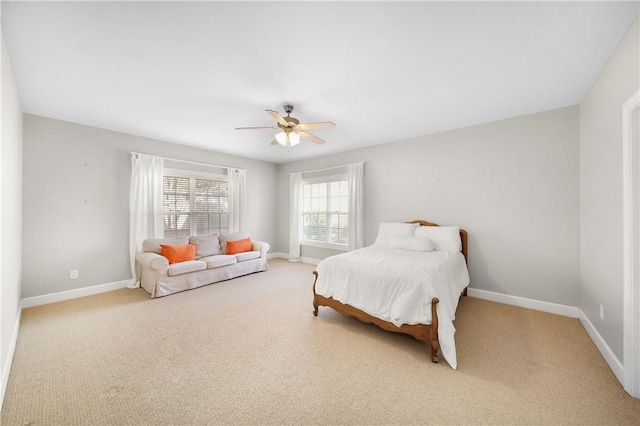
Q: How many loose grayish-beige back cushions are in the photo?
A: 3